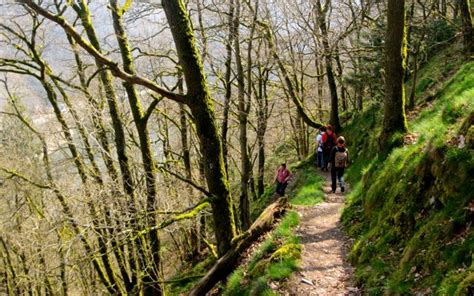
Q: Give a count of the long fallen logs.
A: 1